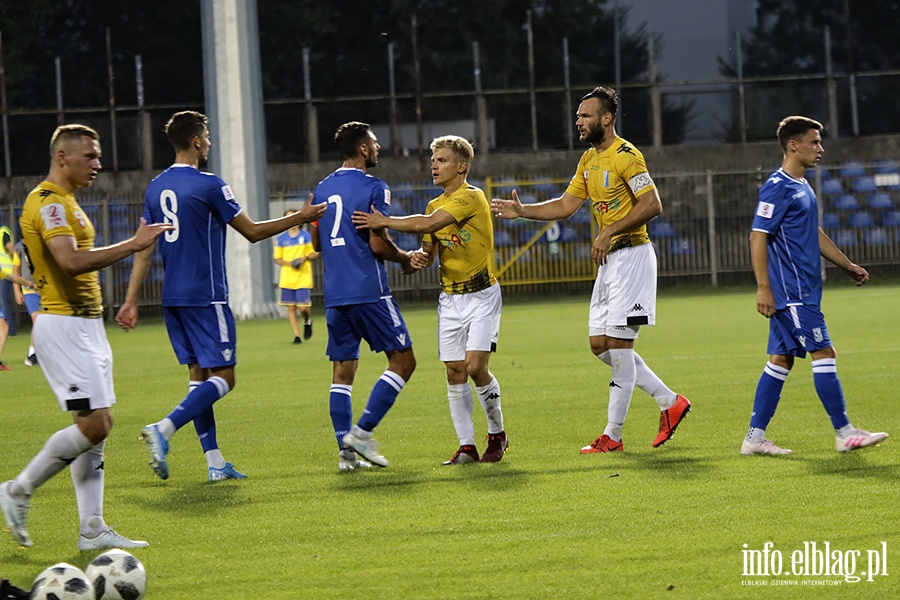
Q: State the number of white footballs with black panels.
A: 2